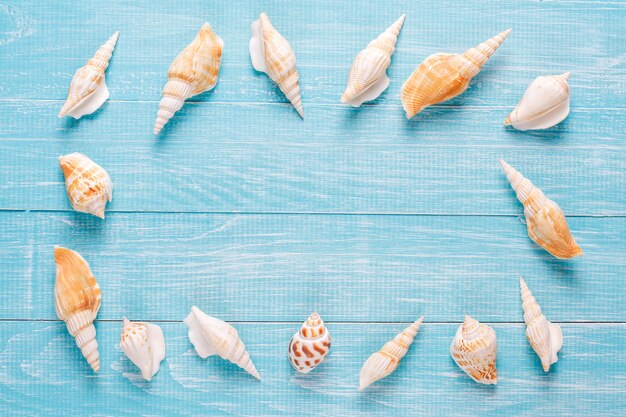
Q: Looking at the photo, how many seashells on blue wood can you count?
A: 15